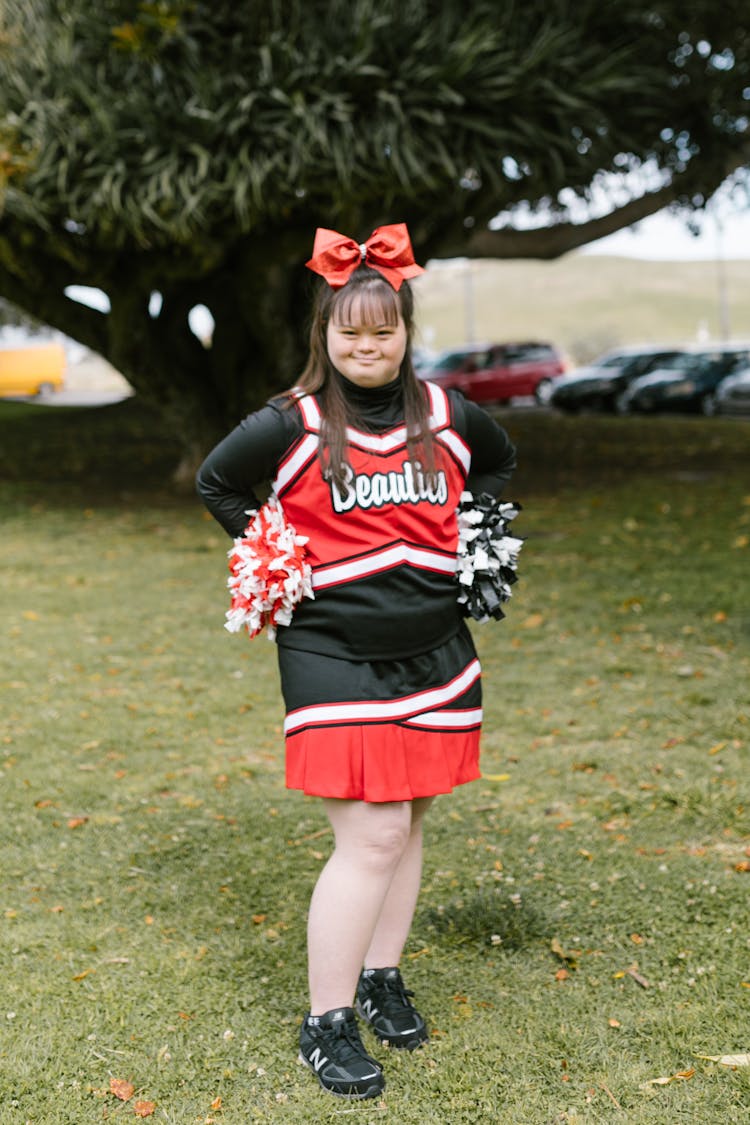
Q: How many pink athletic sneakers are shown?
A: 0